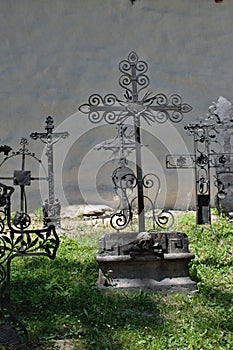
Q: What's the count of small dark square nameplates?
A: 1